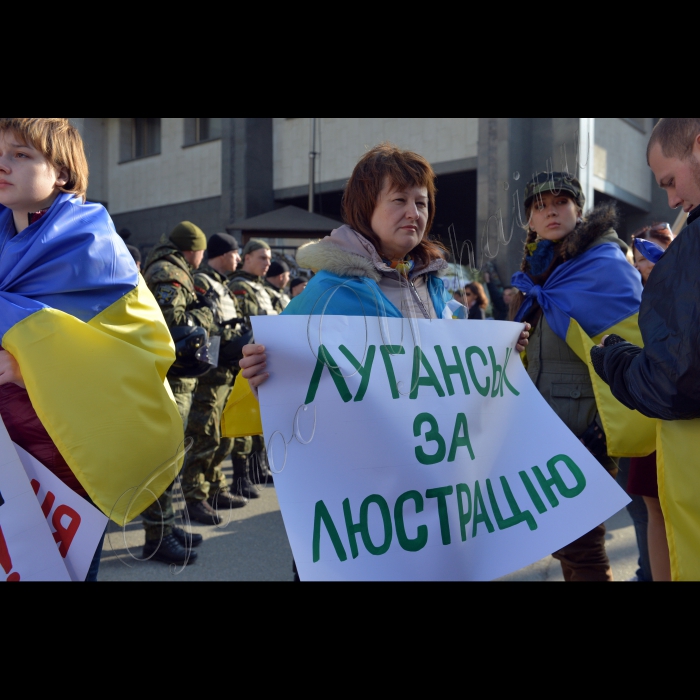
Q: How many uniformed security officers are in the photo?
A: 5